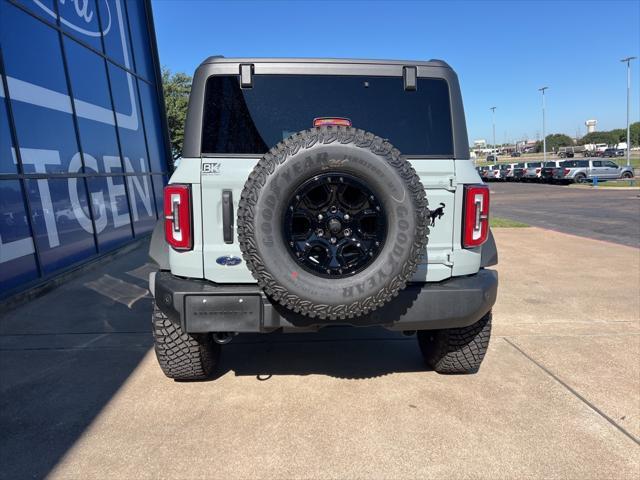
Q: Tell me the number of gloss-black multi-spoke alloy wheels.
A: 1